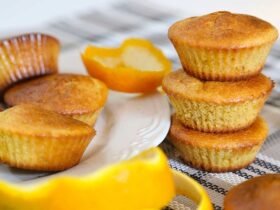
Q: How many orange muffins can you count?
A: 7